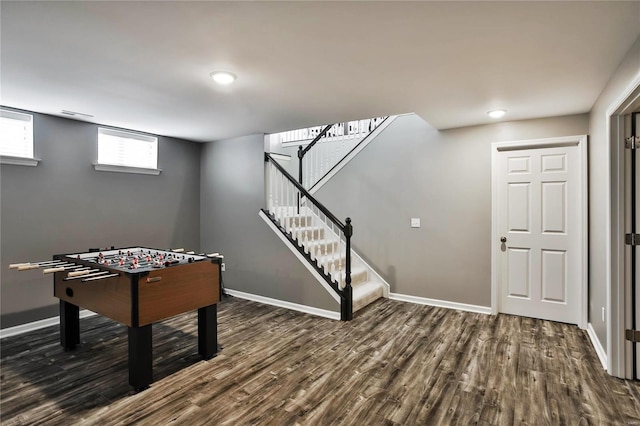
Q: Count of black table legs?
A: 3